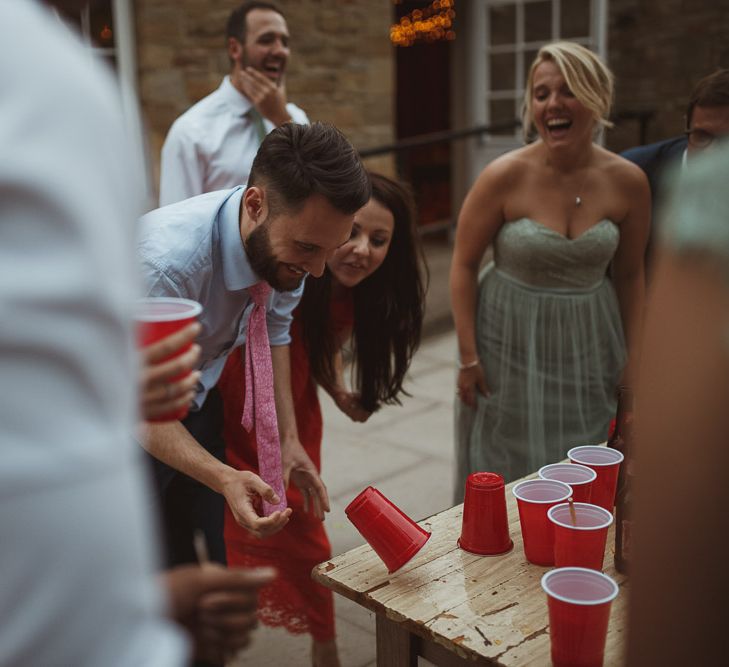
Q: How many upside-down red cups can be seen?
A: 2